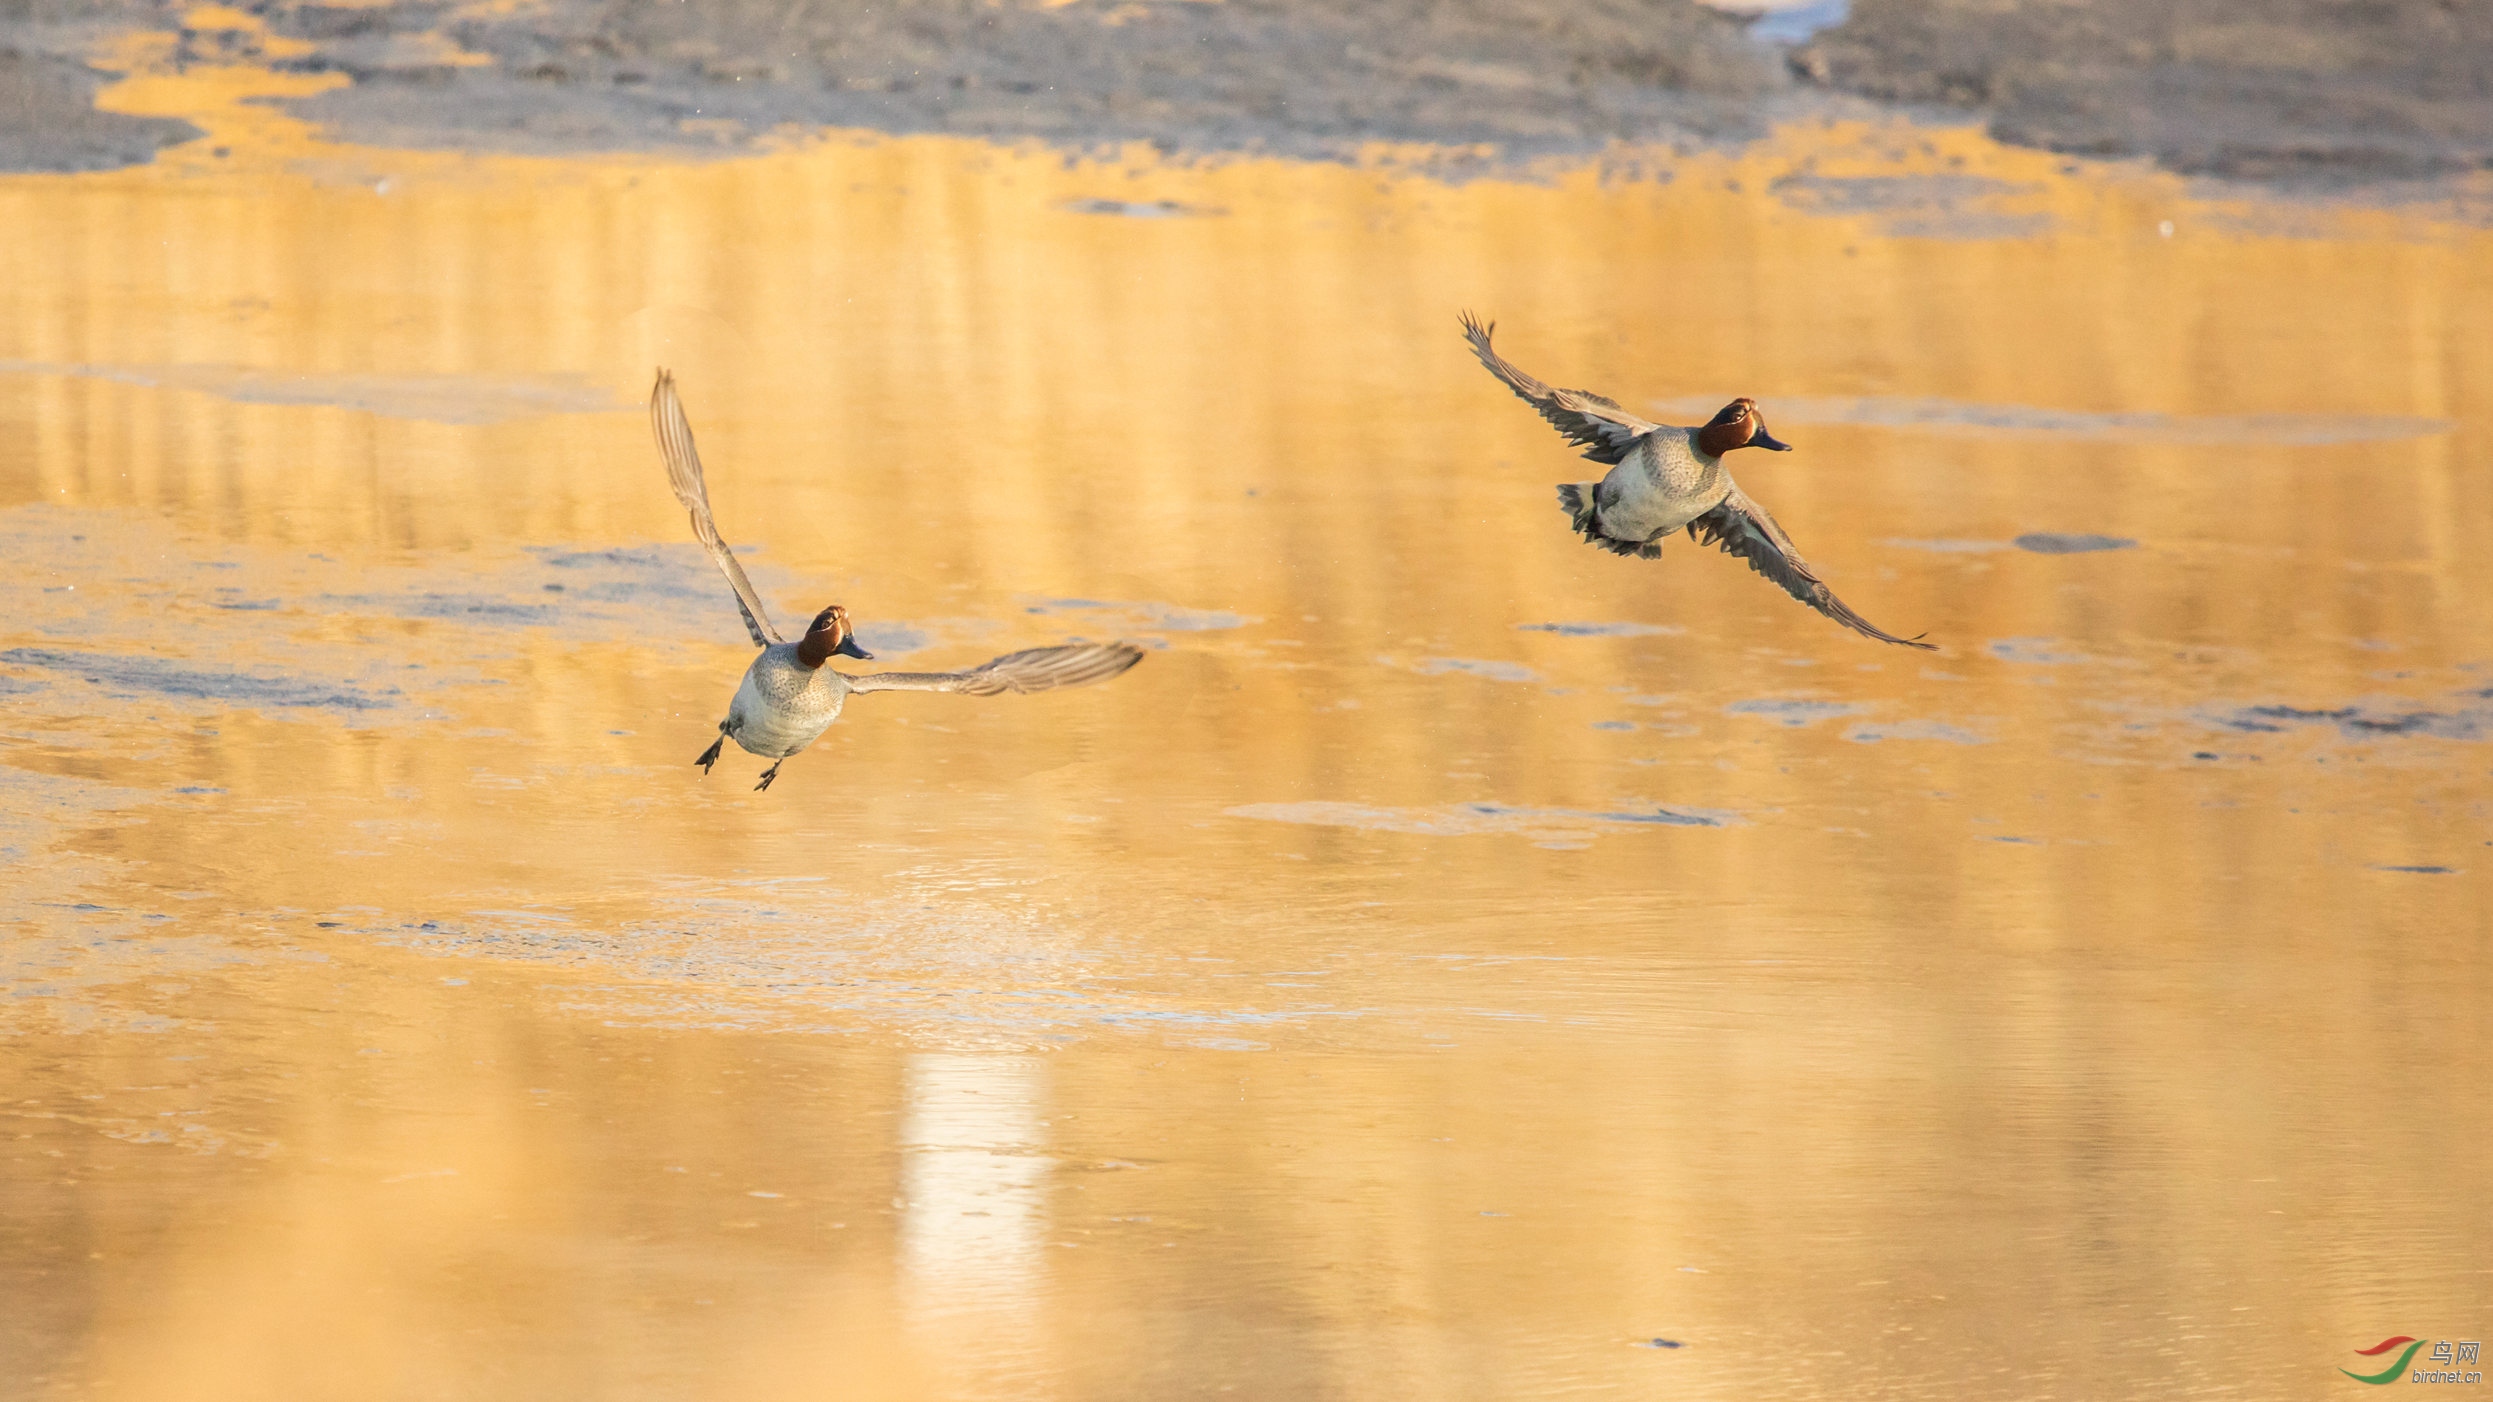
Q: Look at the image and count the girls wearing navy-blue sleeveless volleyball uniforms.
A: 0